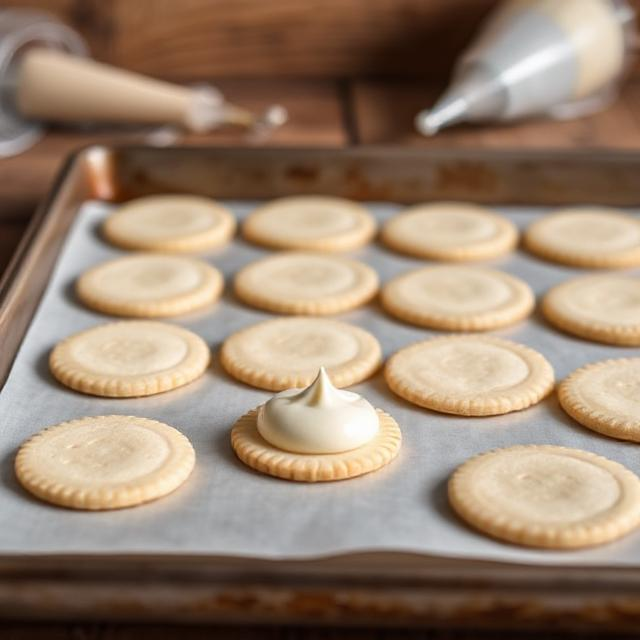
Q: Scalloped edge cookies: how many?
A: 15